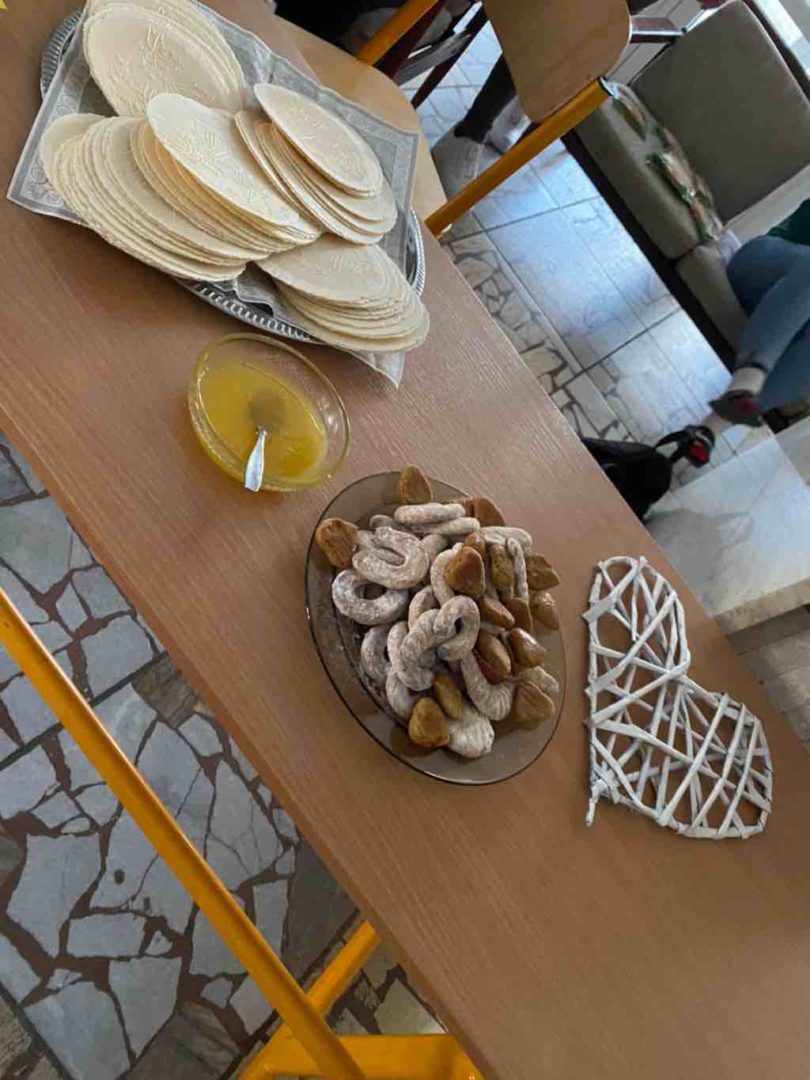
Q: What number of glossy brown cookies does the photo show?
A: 15